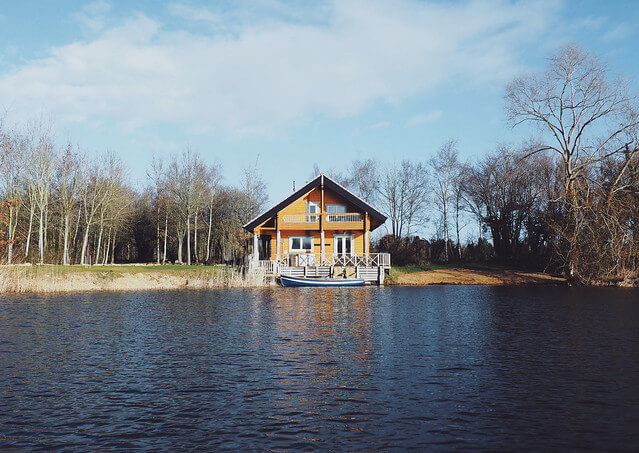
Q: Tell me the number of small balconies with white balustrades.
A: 2